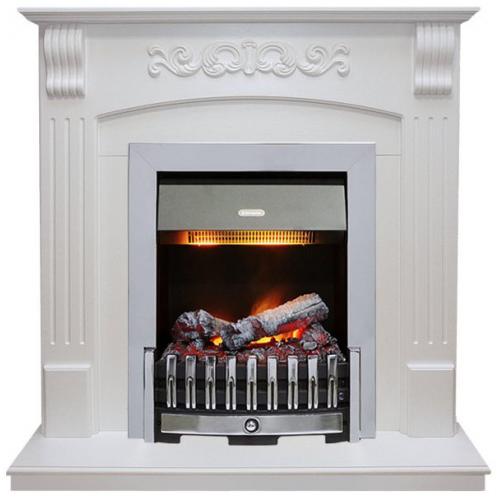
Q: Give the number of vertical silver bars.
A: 9